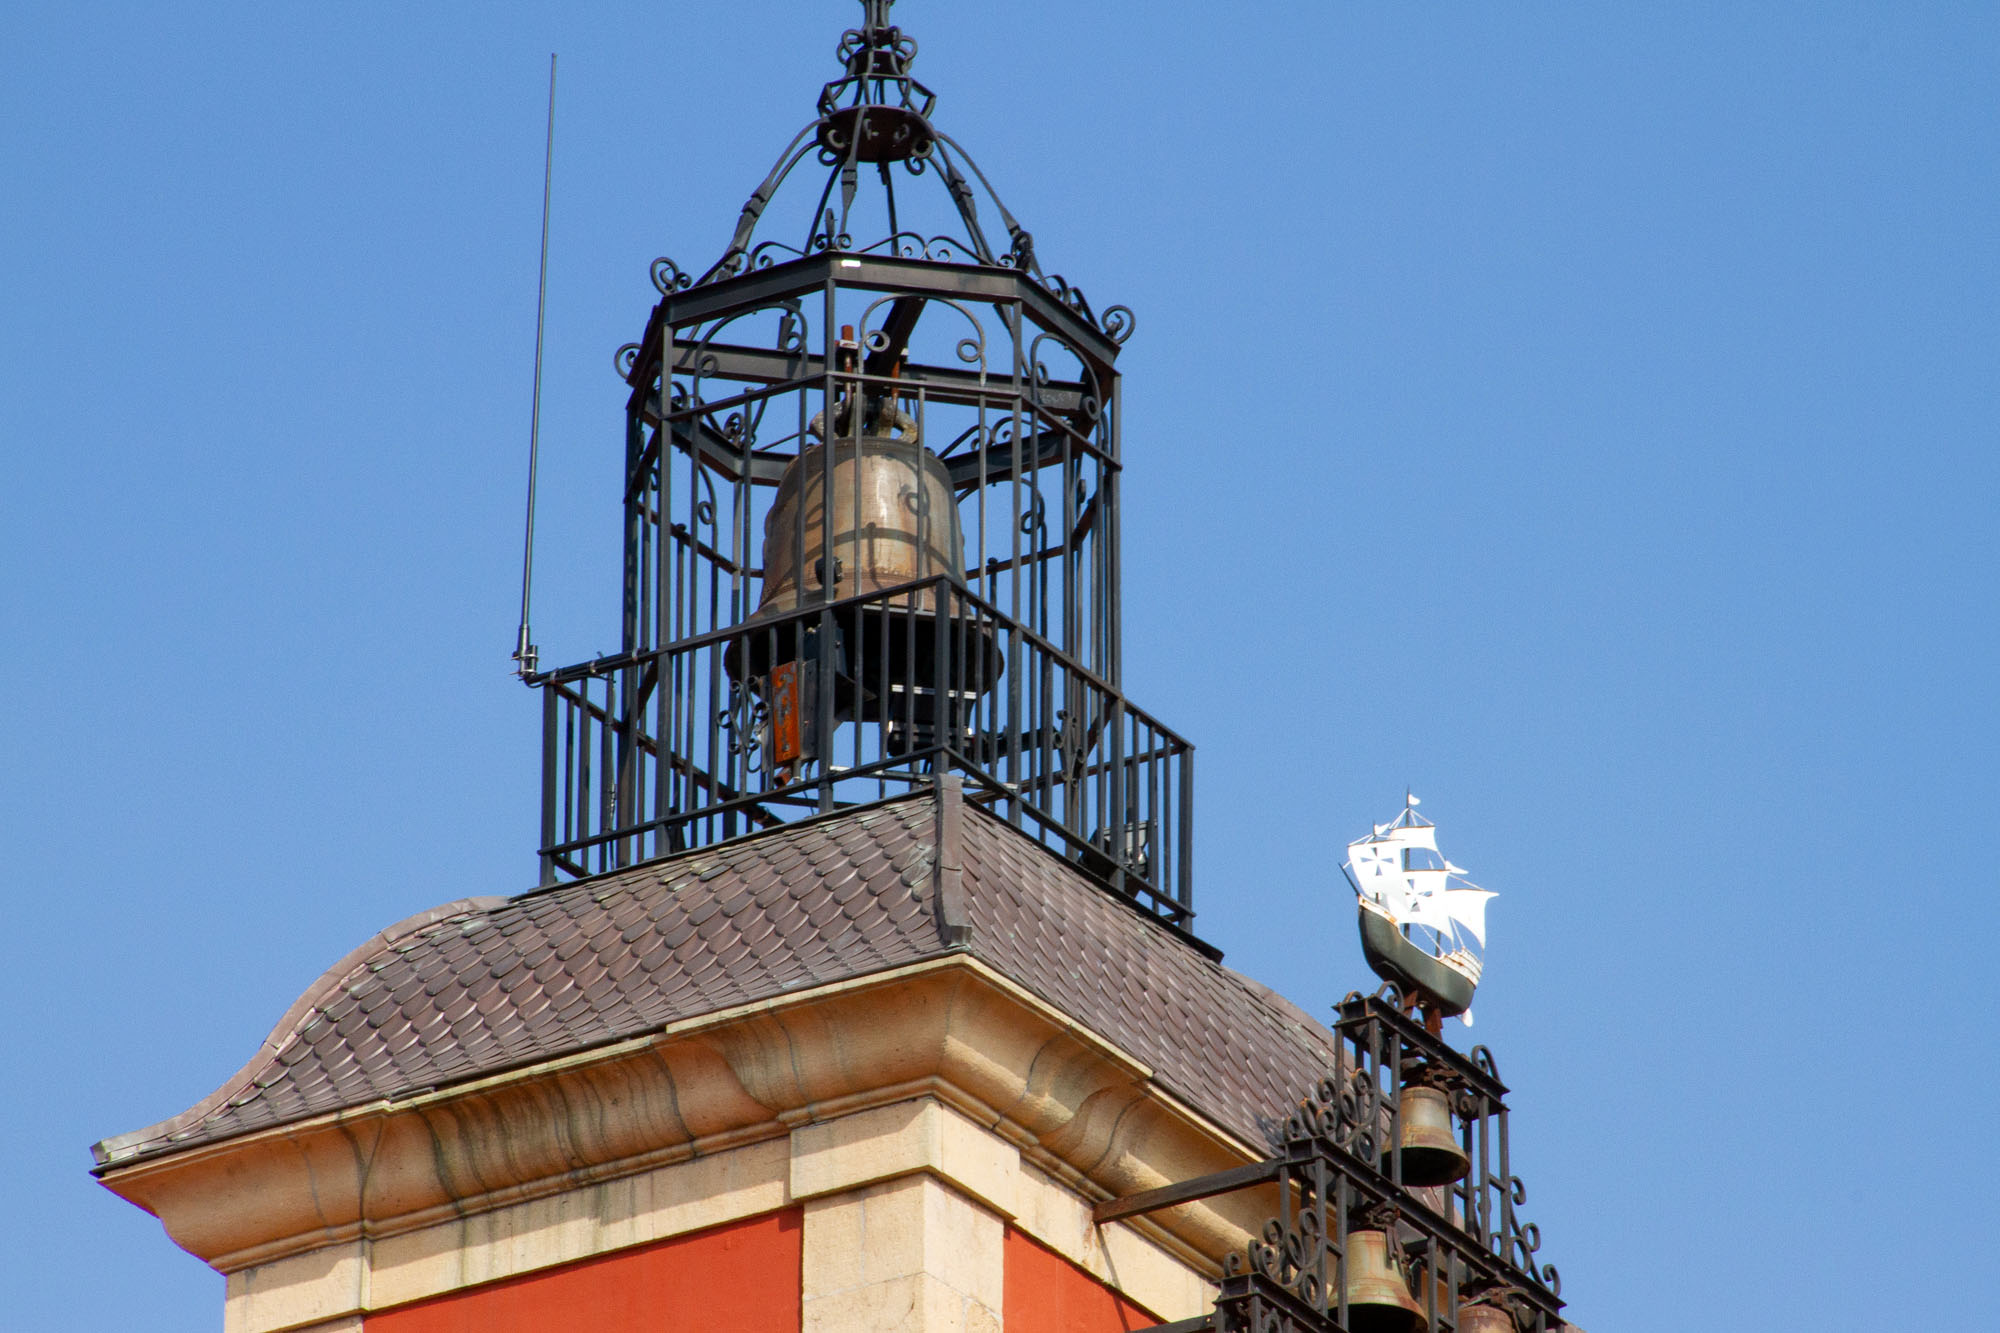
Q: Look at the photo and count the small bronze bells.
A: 3